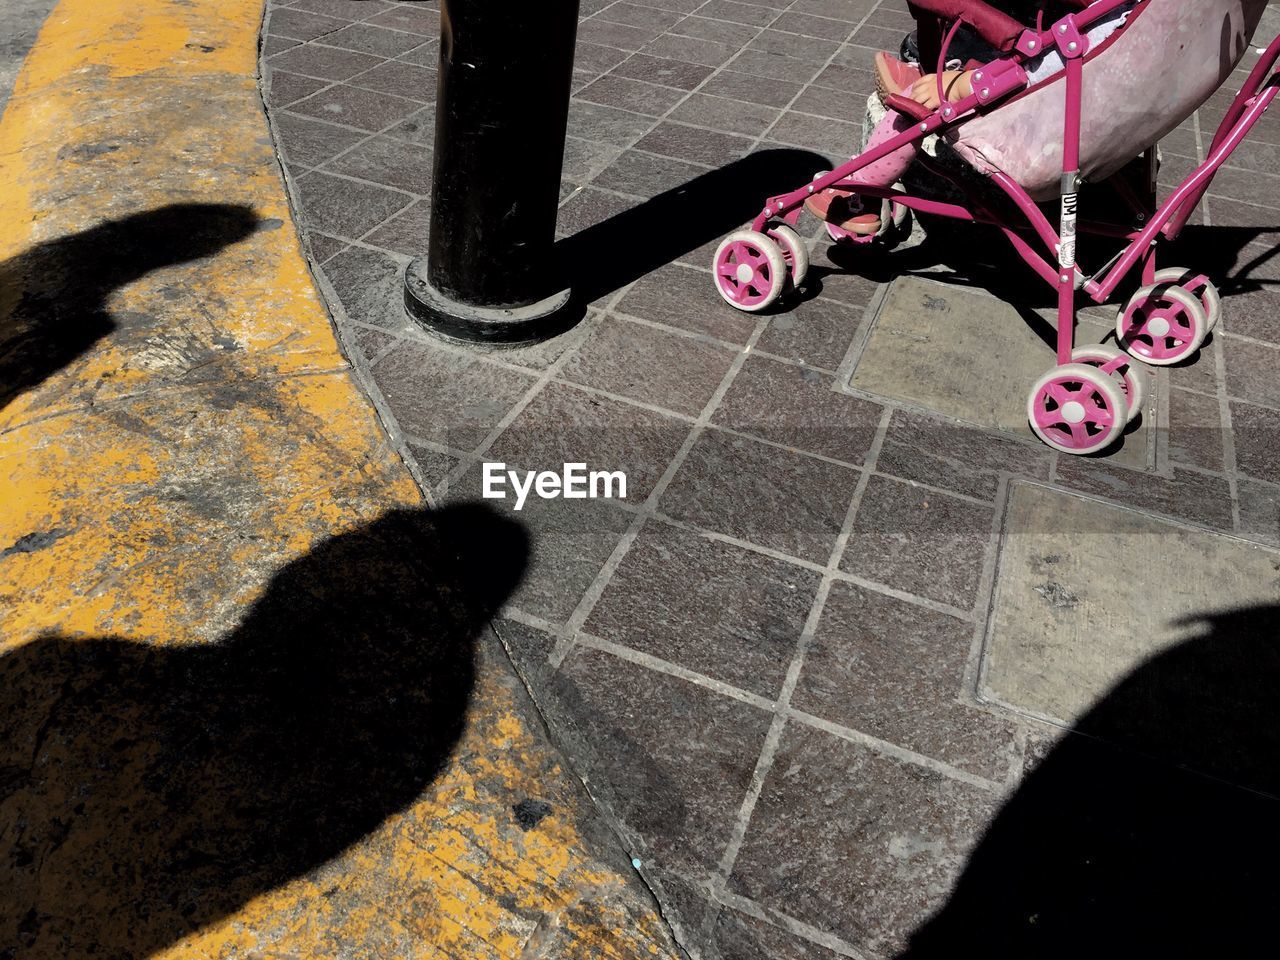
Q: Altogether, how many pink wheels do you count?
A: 8